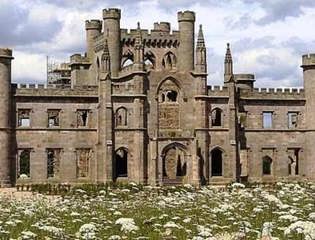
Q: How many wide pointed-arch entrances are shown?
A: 1